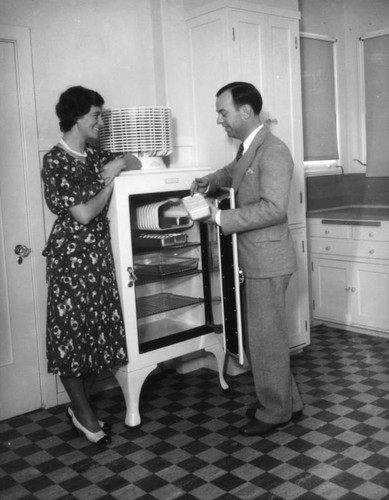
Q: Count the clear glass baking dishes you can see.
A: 1